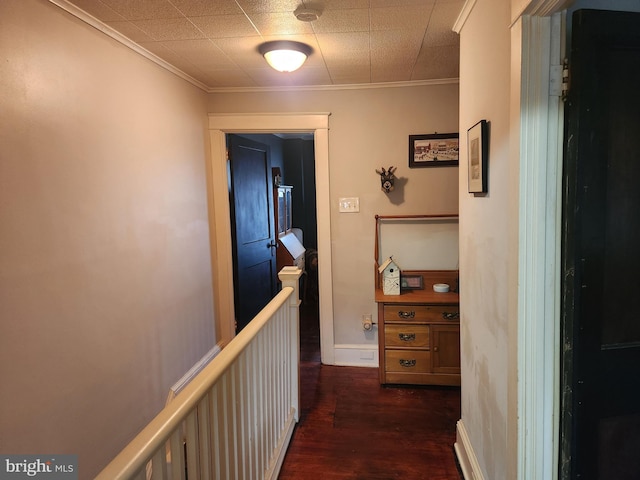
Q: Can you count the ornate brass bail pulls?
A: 4